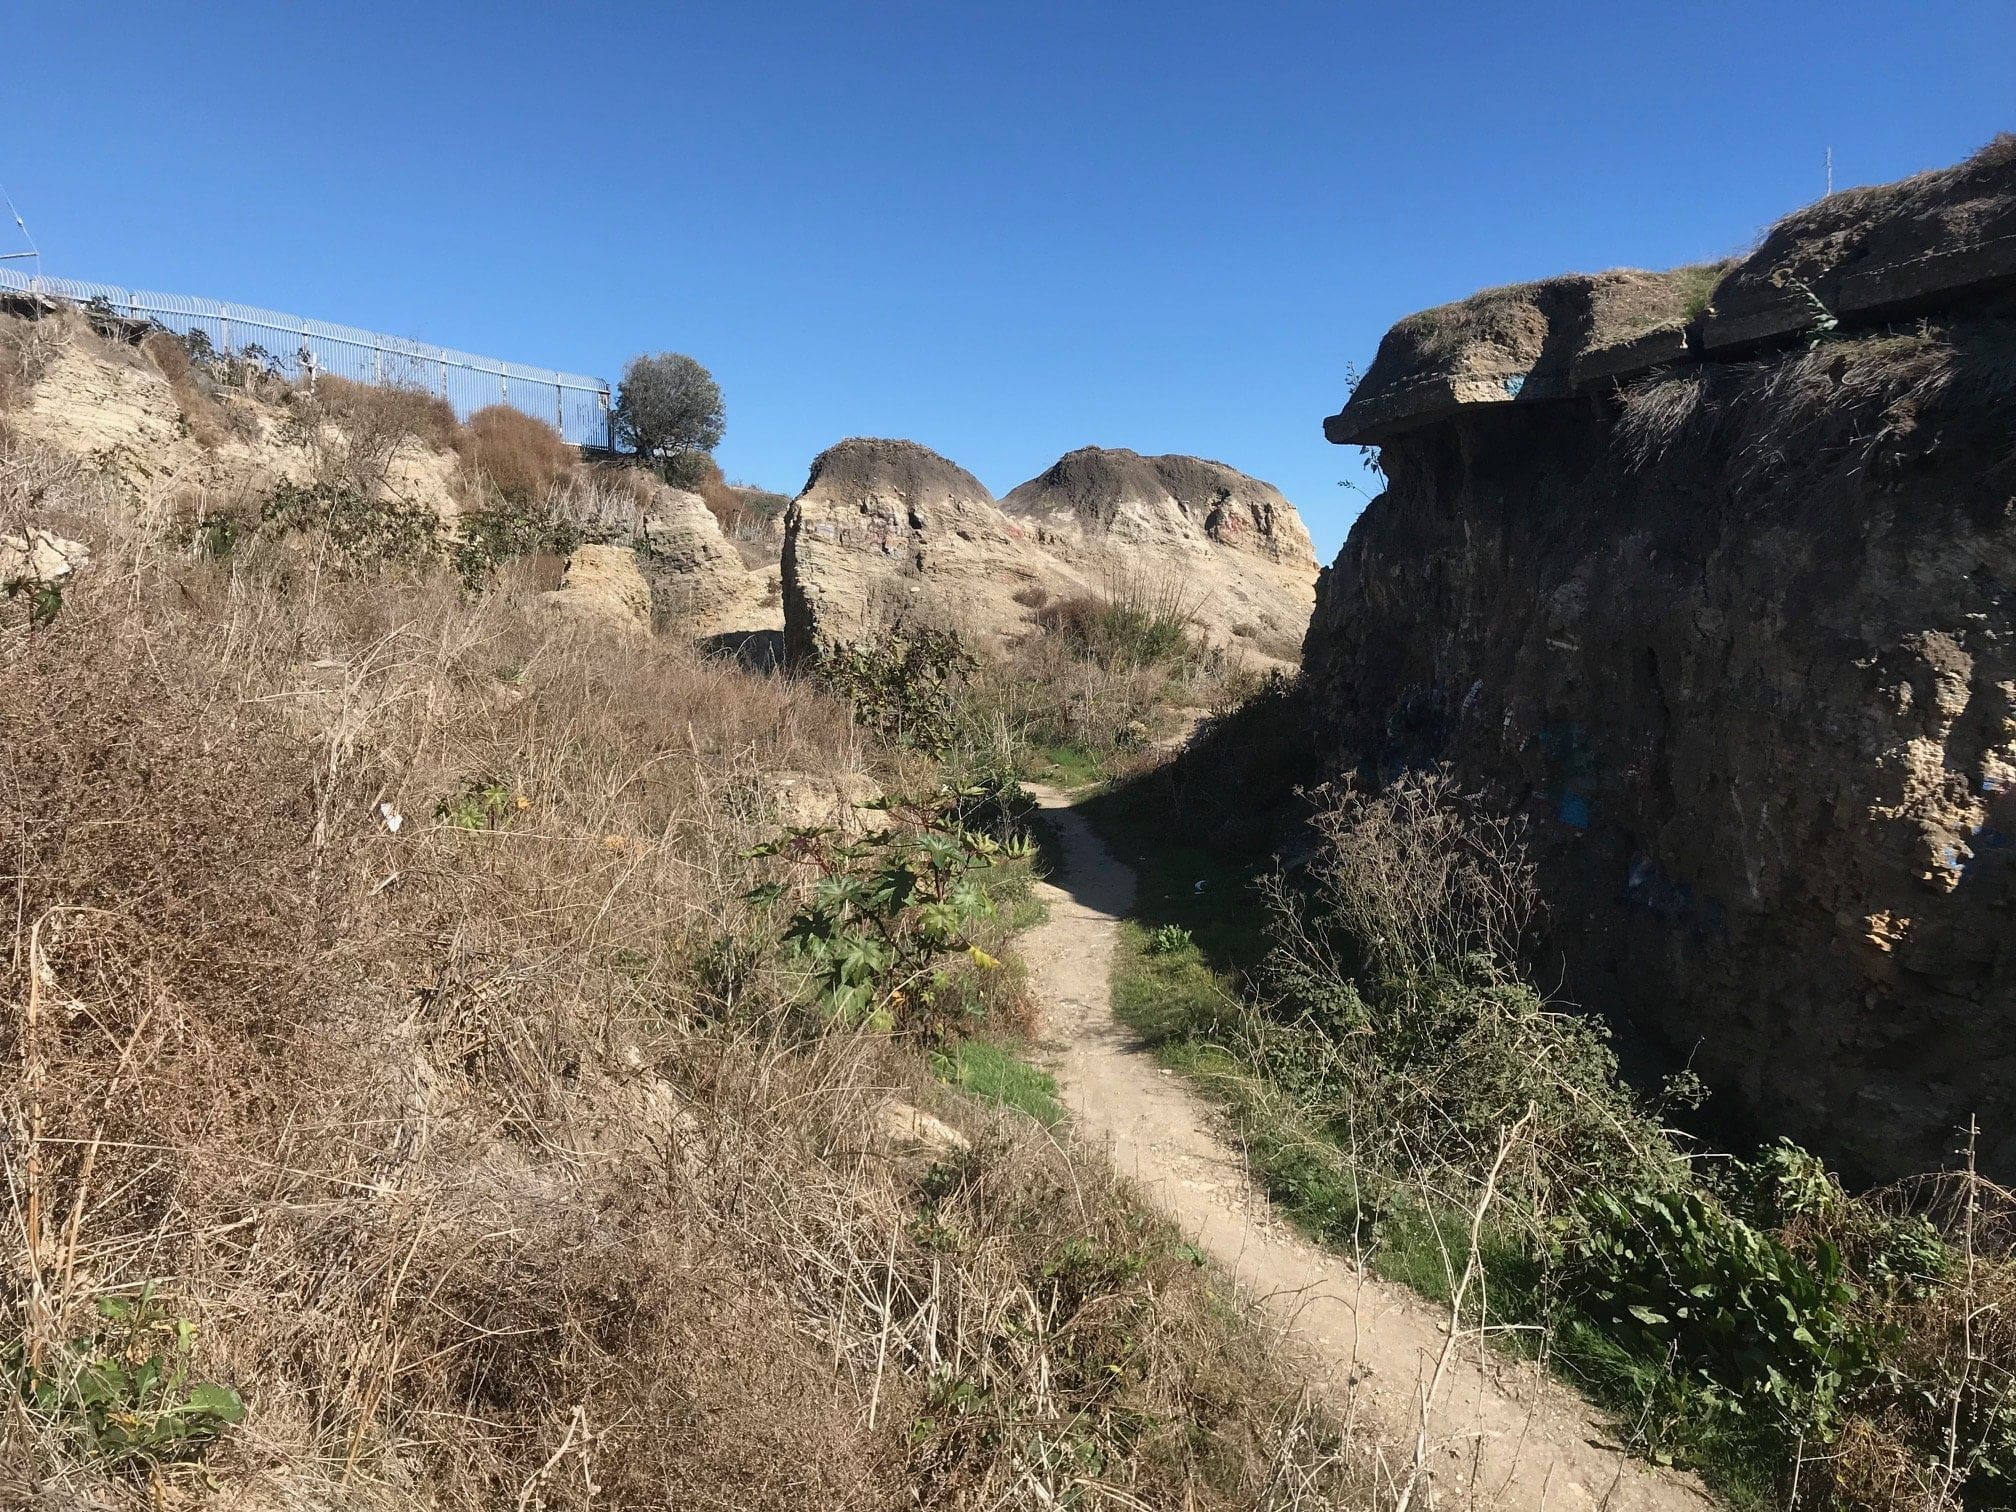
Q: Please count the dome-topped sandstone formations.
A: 2